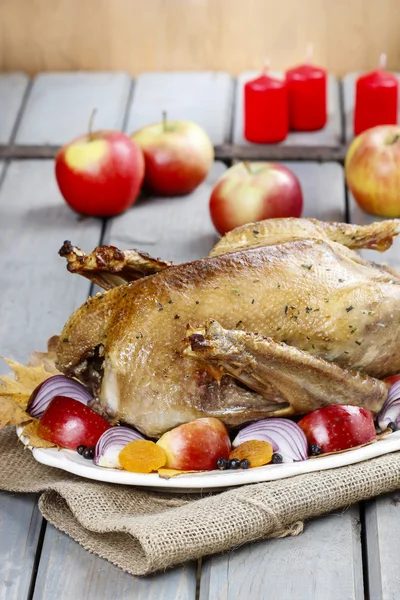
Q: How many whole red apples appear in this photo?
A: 4